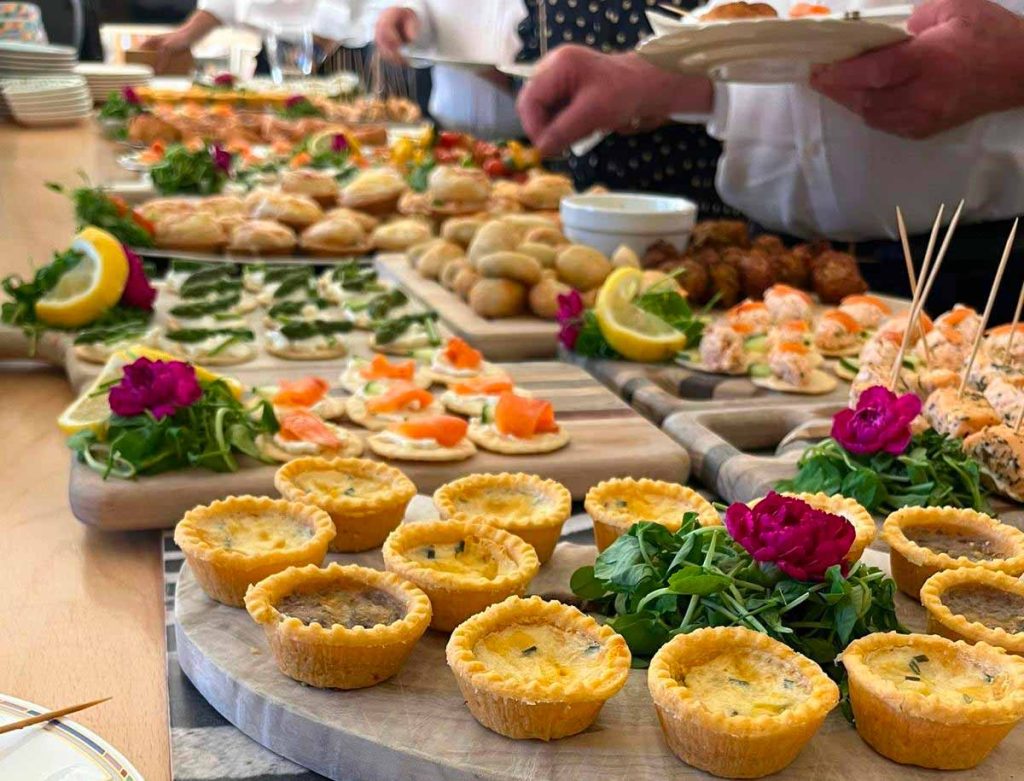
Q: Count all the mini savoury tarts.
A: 12